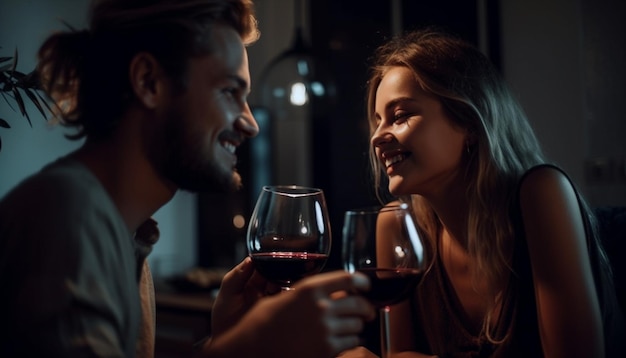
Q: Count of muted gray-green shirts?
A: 1